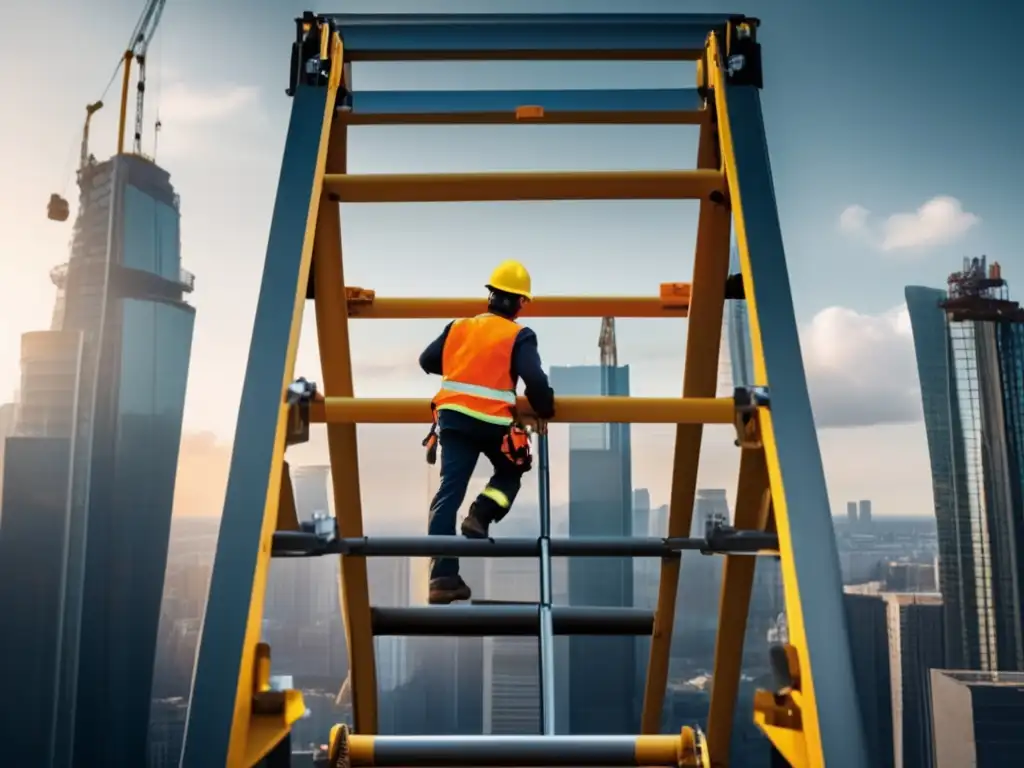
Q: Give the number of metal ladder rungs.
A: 8